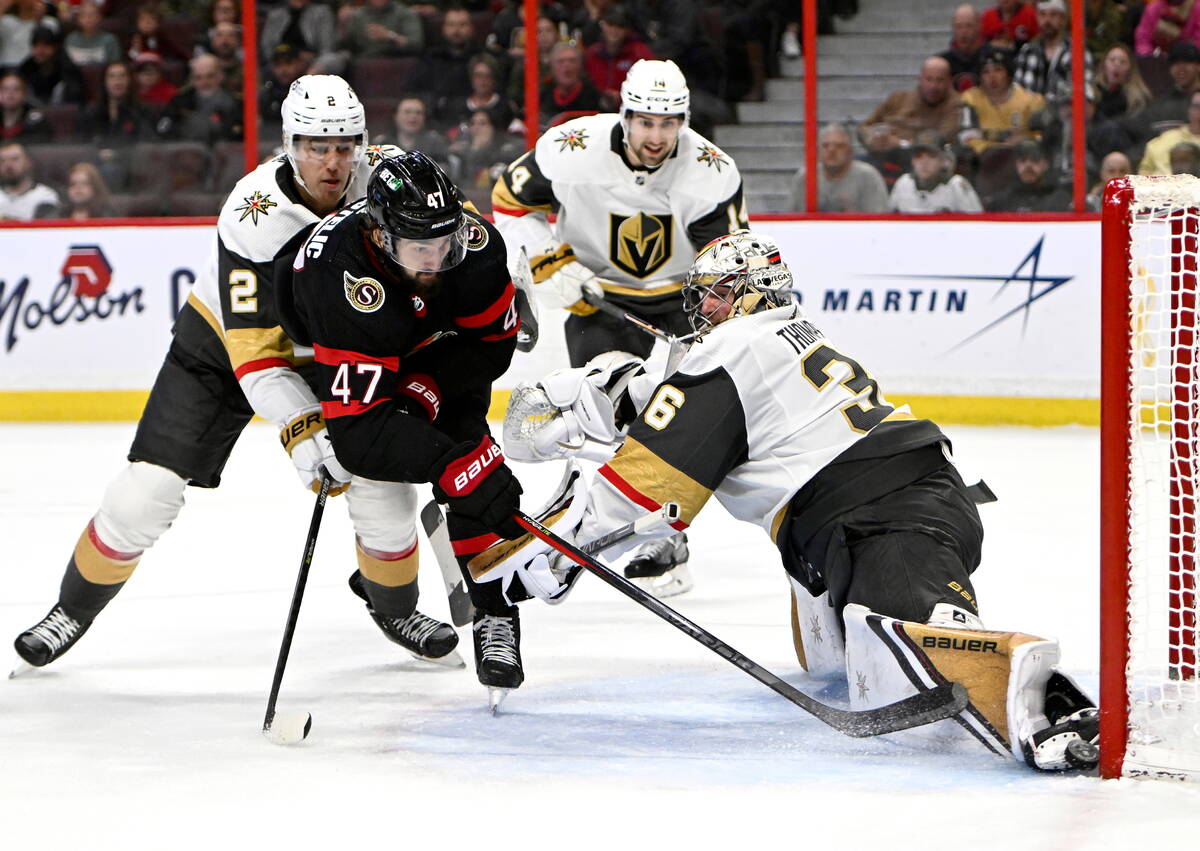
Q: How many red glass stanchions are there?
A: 4